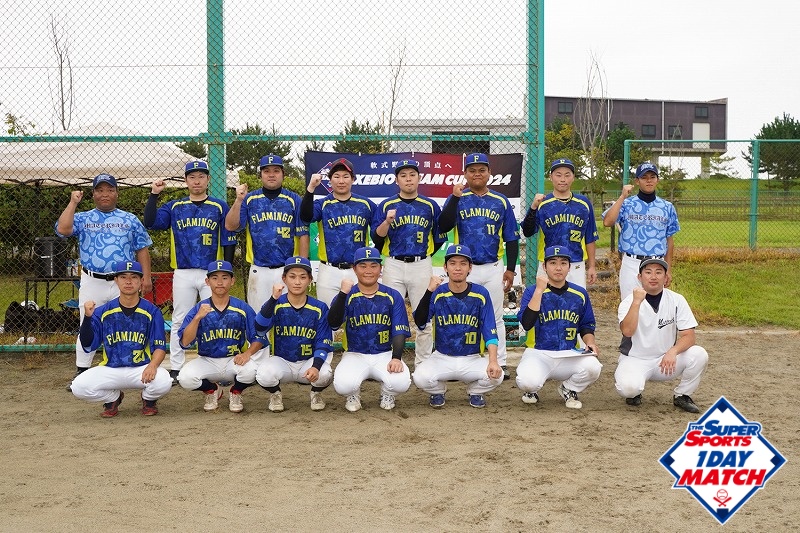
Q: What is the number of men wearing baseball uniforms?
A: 15